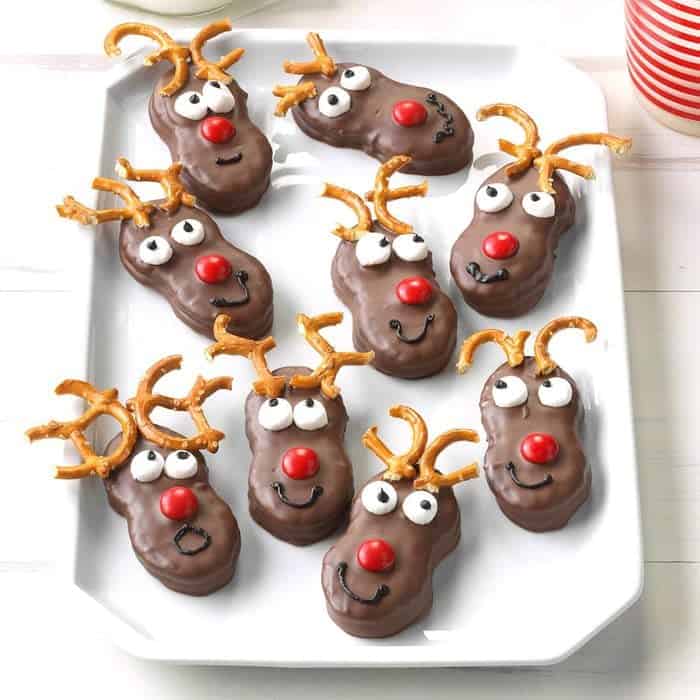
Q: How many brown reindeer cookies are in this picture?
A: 9